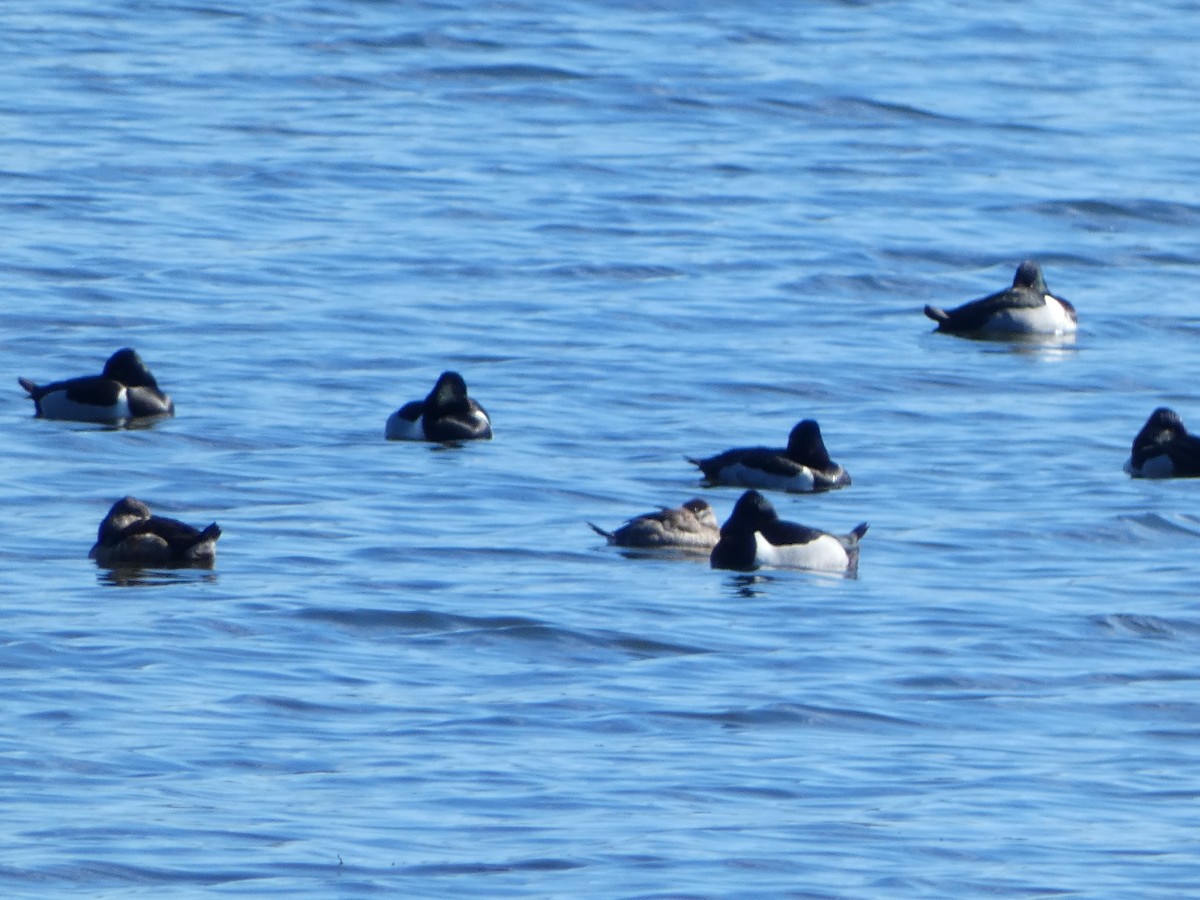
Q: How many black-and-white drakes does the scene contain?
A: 6